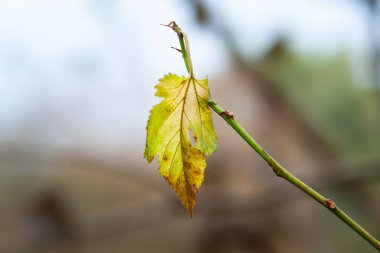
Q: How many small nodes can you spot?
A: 3